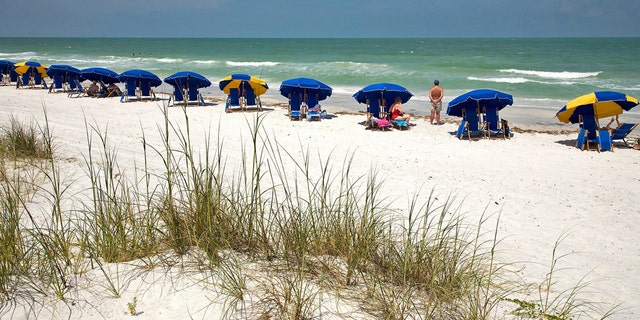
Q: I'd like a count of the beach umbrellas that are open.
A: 11